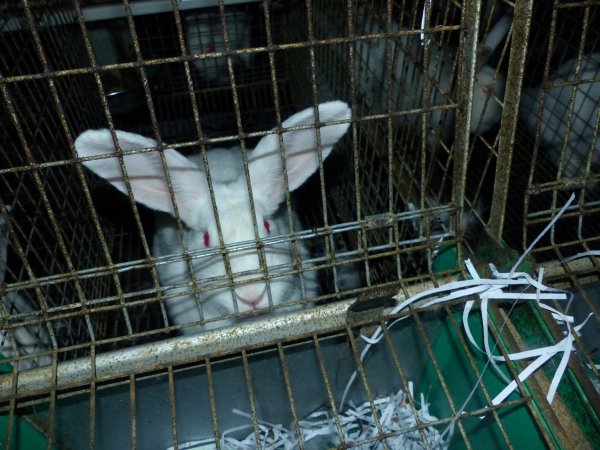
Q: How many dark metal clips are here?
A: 1